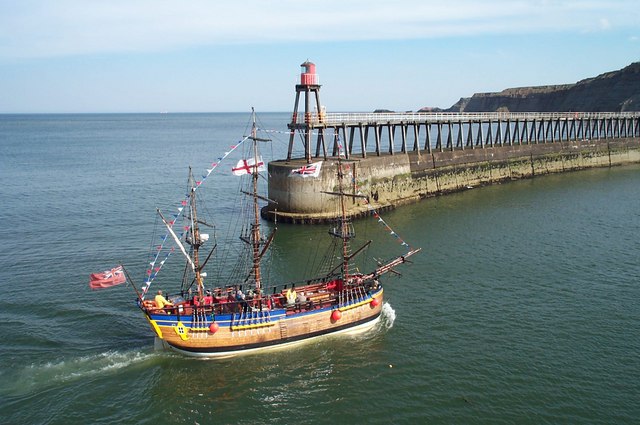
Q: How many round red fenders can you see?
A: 3